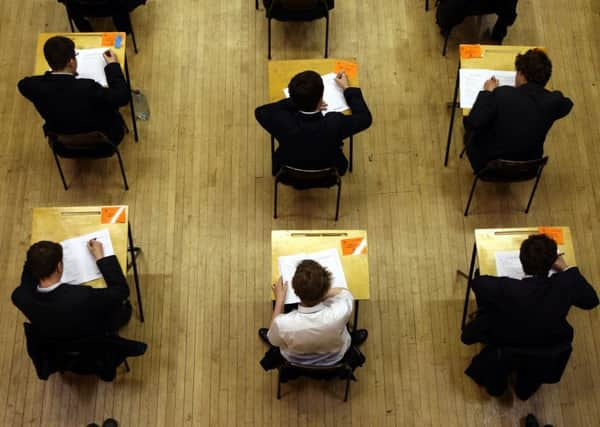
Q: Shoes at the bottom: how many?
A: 4